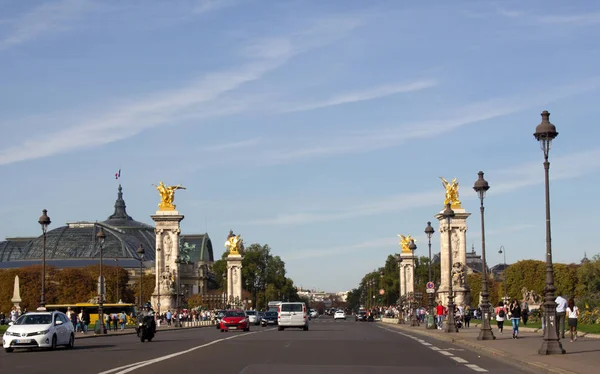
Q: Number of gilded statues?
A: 4